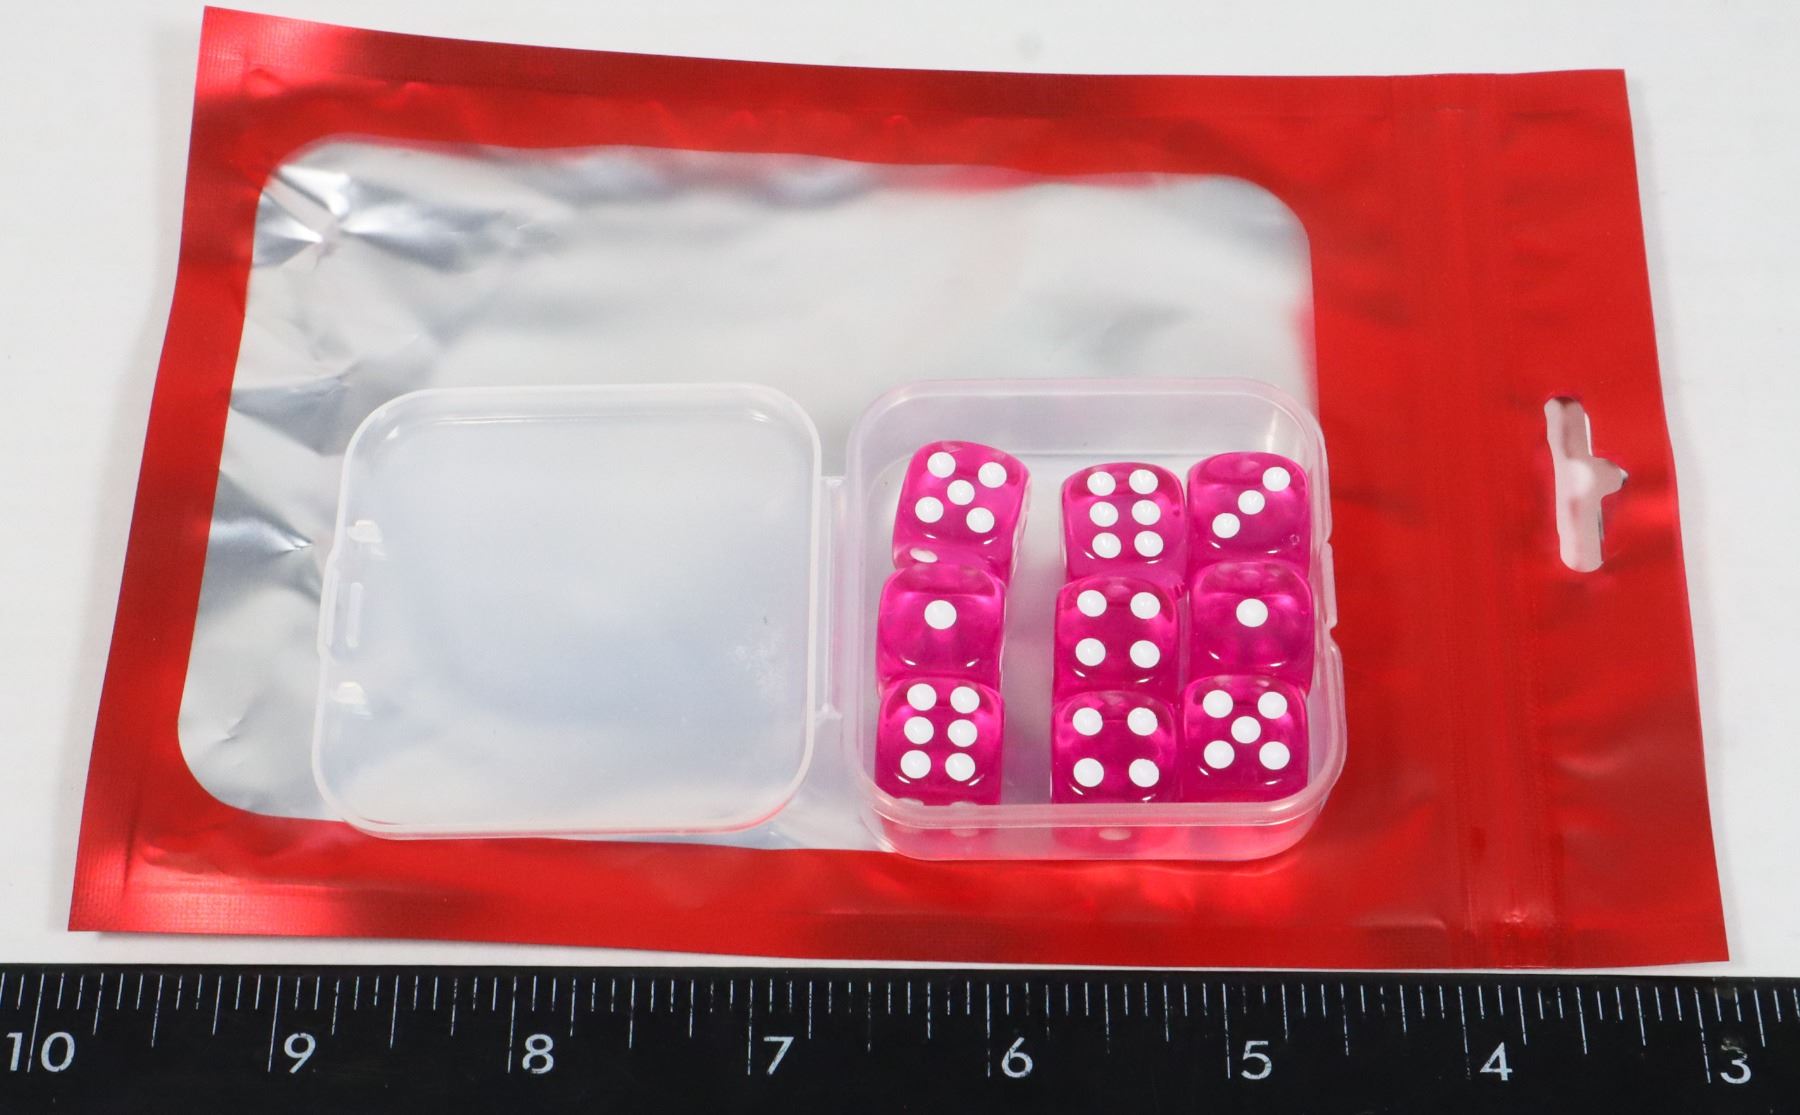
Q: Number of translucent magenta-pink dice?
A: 9